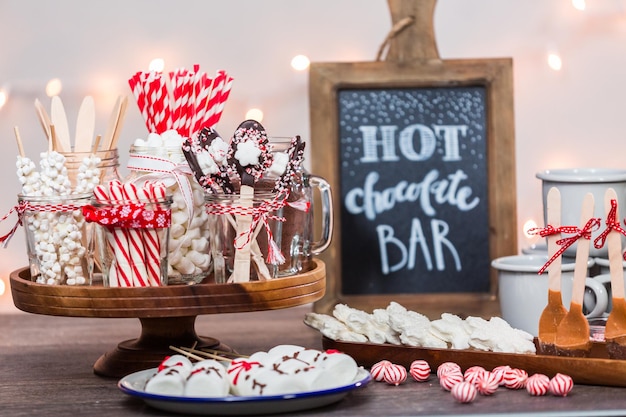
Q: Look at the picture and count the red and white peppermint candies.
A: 12